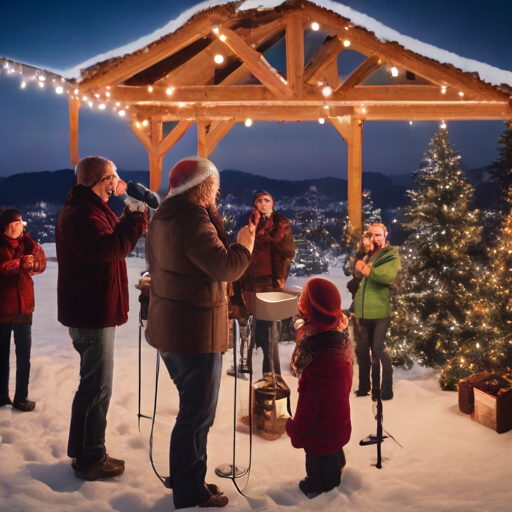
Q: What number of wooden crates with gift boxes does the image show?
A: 2